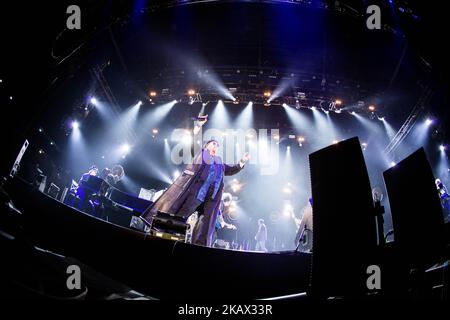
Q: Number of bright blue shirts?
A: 1